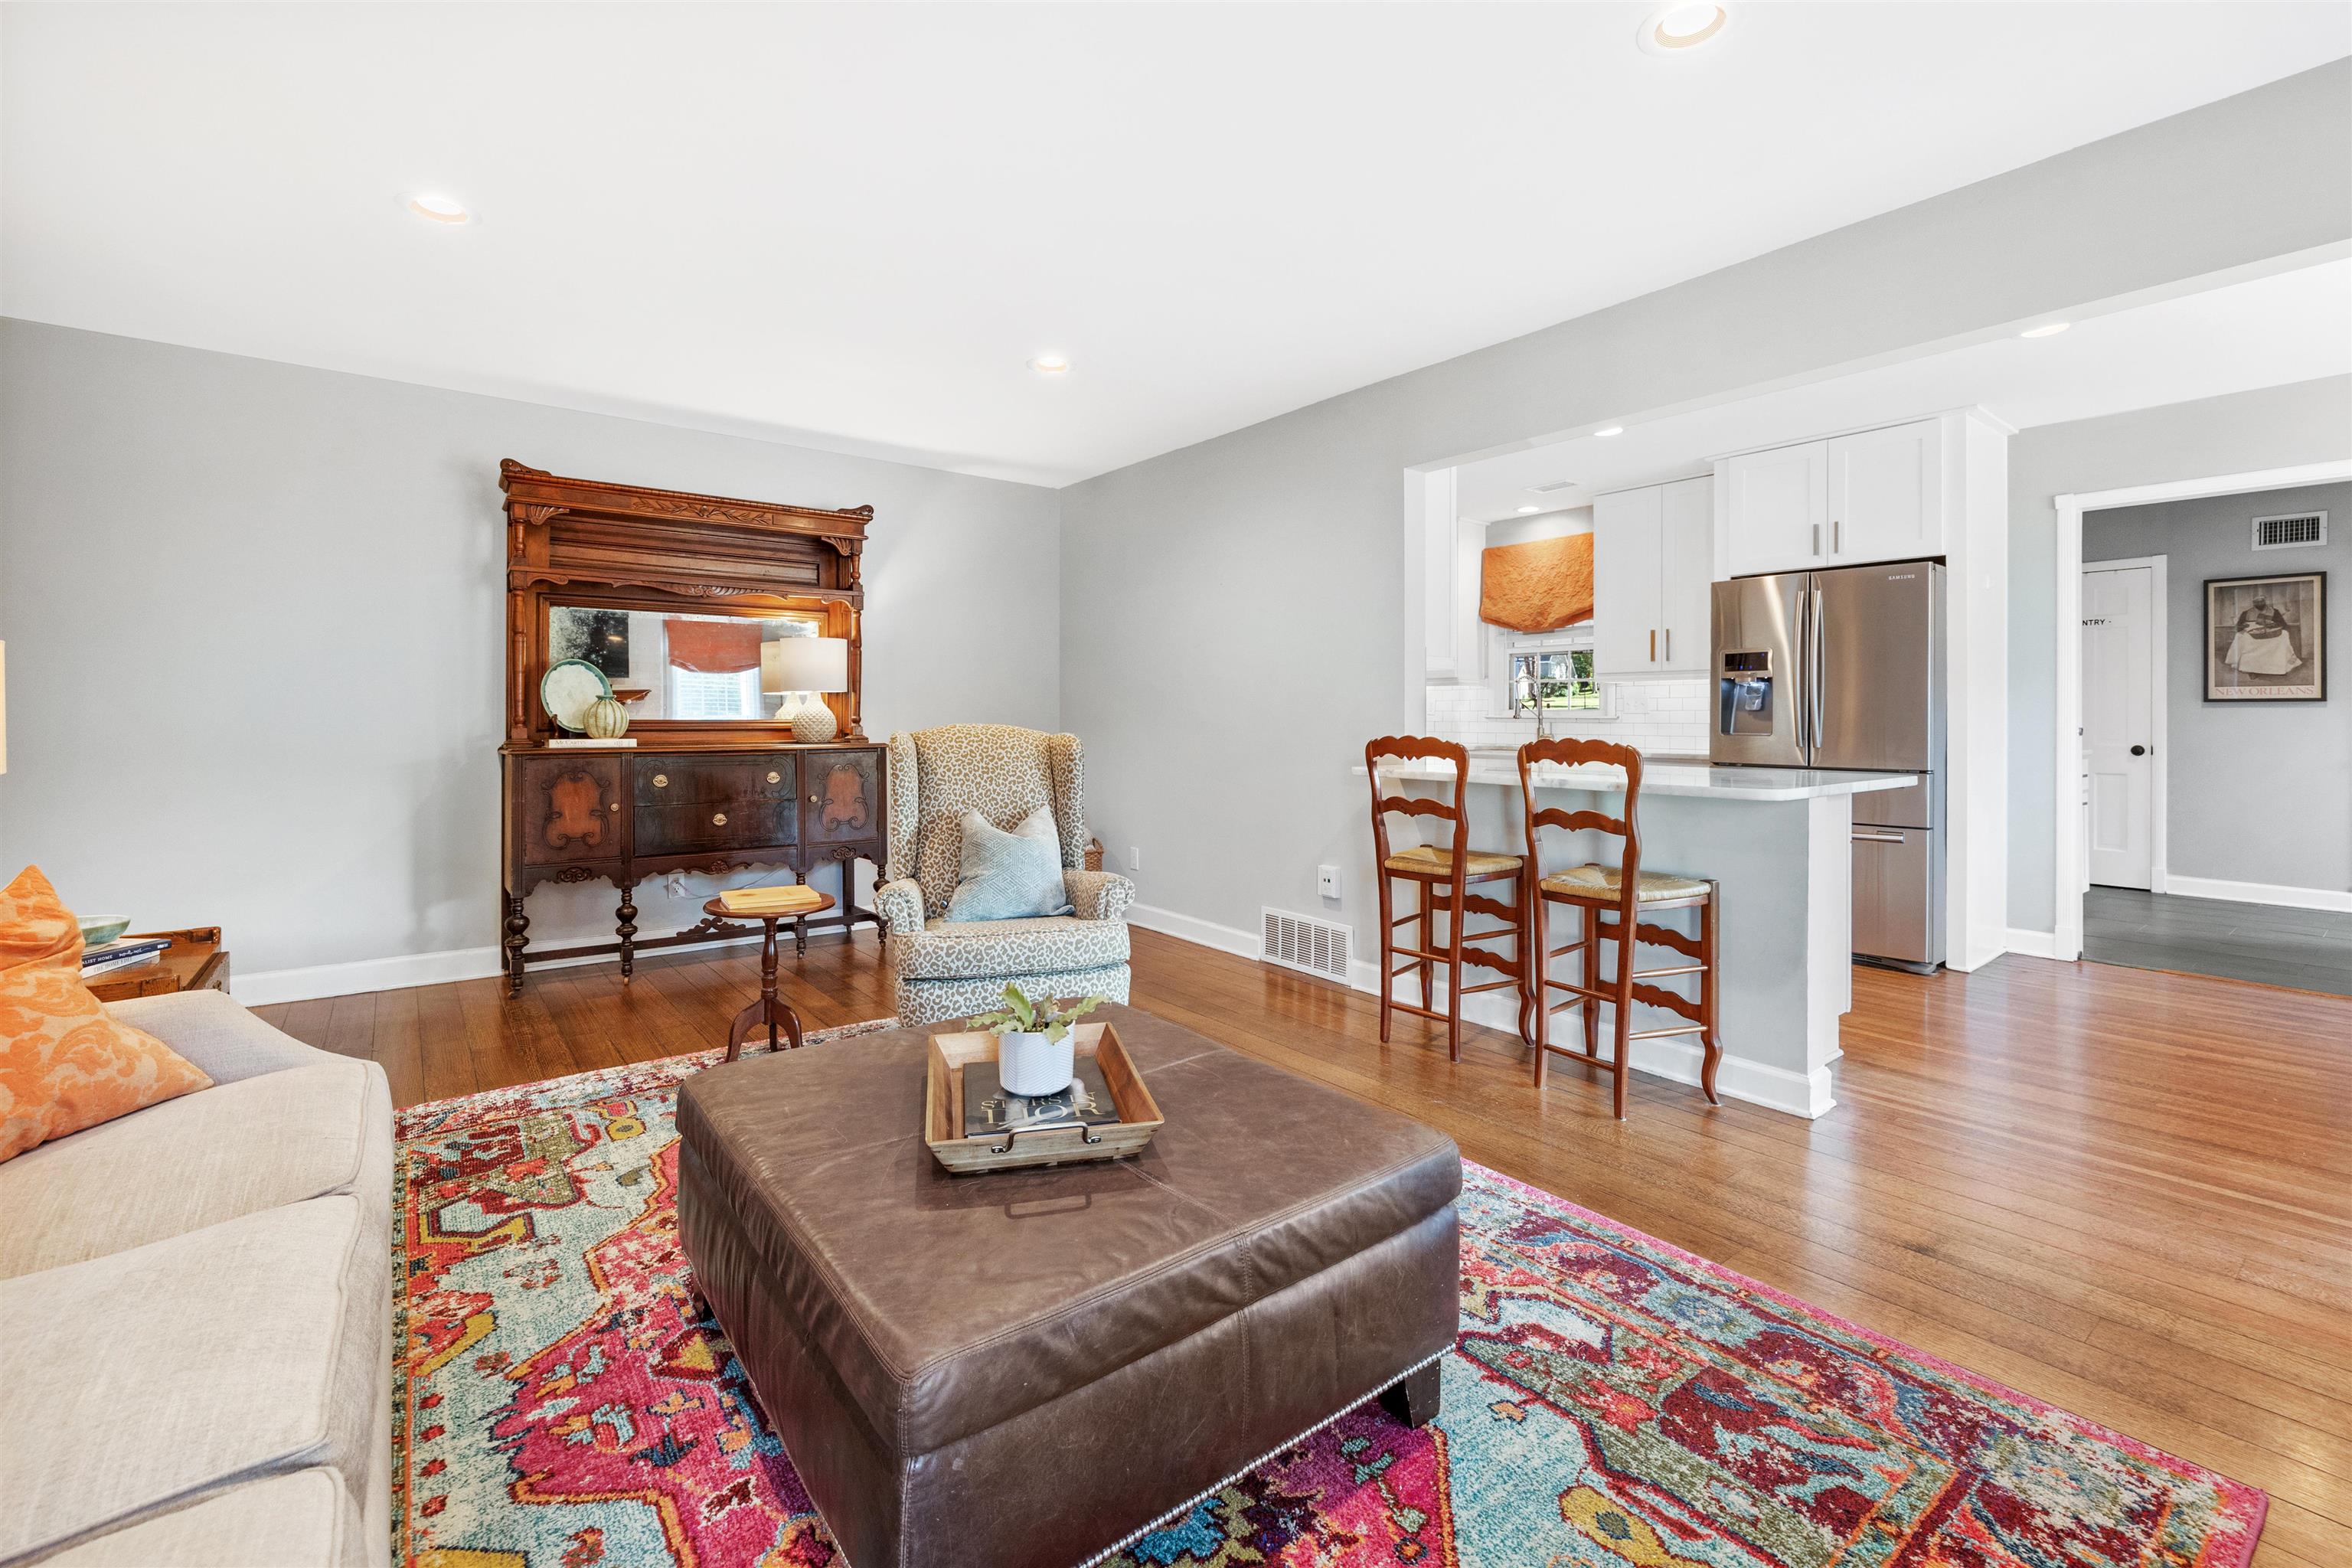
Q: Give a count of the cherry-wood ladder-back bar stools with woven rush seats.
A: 2